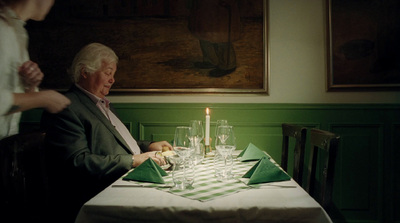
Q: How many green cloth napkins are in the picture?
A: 3